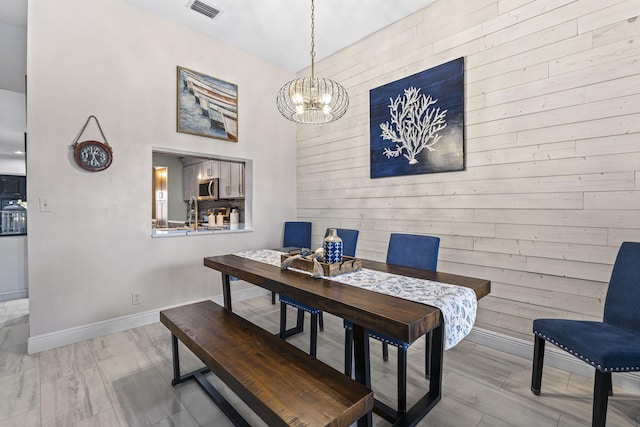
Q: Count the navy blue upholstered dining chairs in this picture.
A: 4